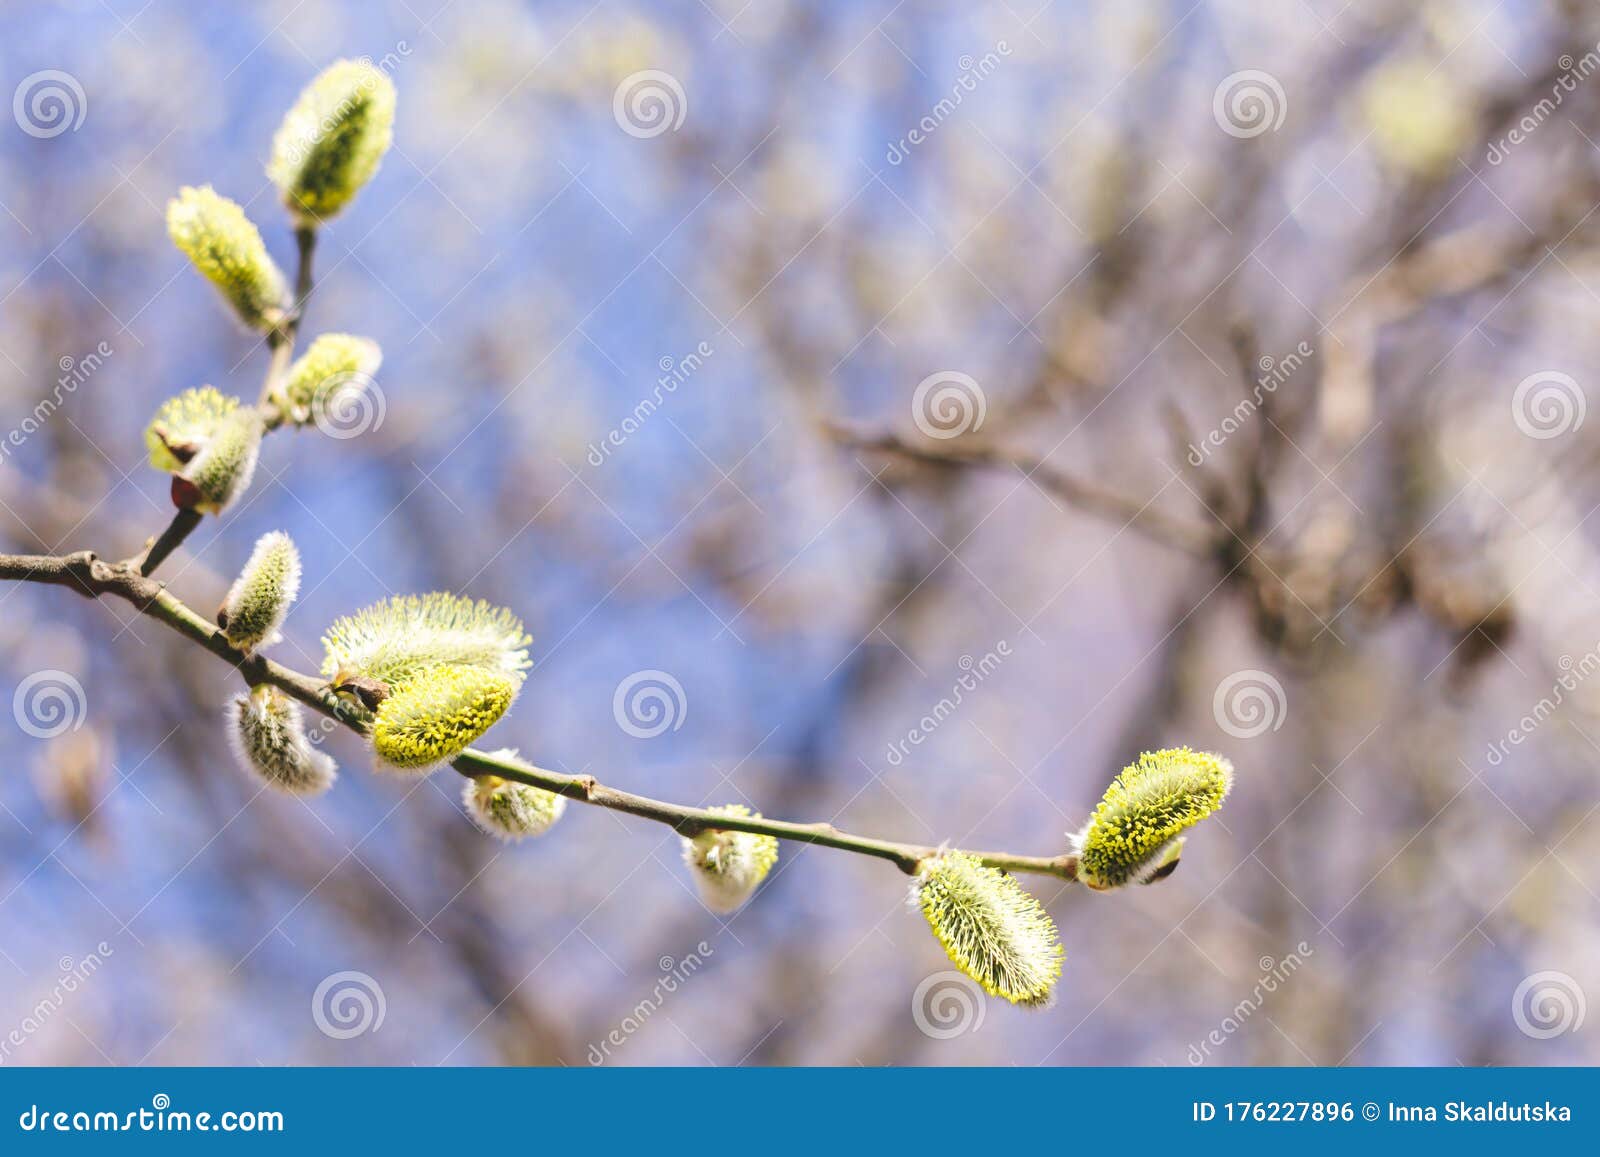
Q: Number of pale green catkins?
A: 13